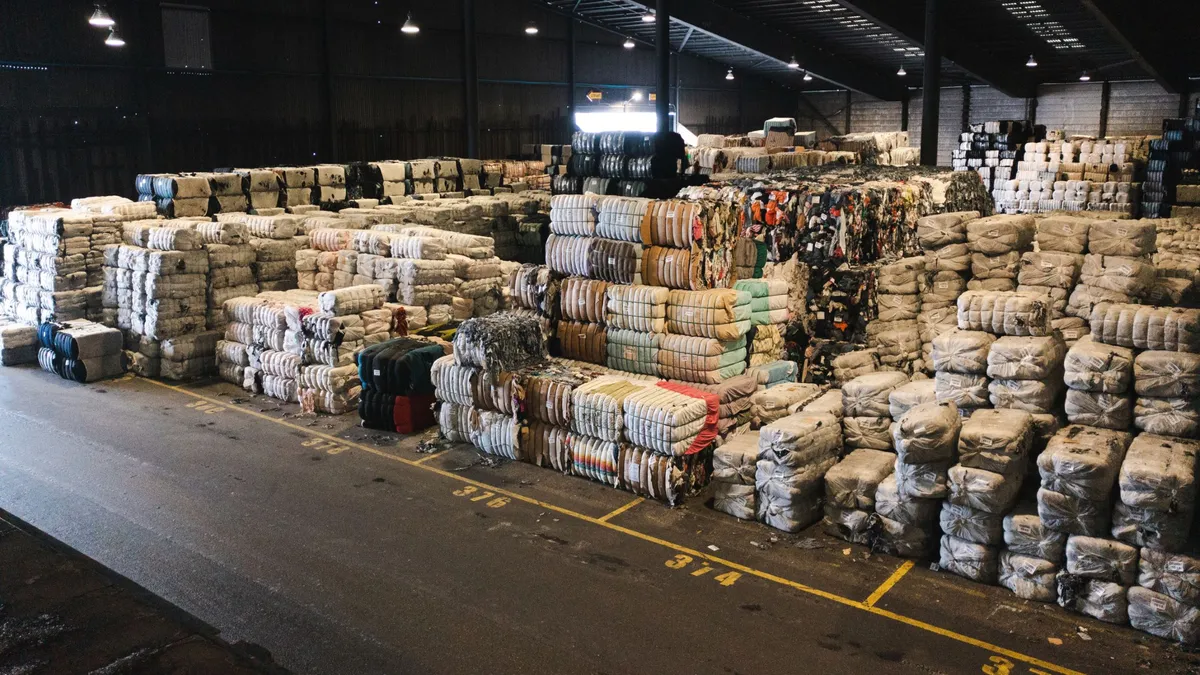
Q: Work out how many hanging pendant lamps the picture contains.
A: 12